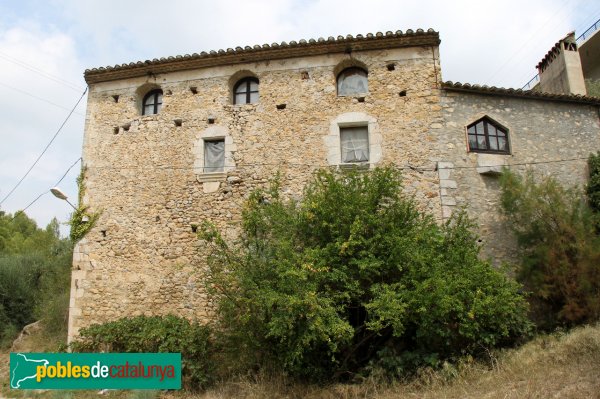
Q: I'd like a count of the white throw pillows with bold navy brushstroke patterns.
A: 0